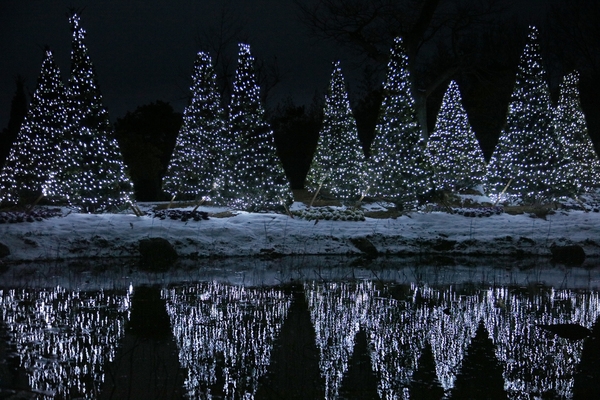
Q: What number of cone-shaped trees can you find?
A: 9